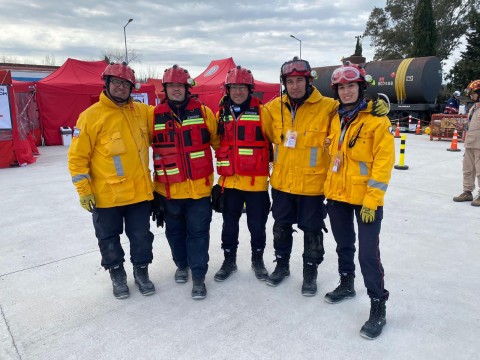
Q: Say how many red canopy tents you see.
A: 3